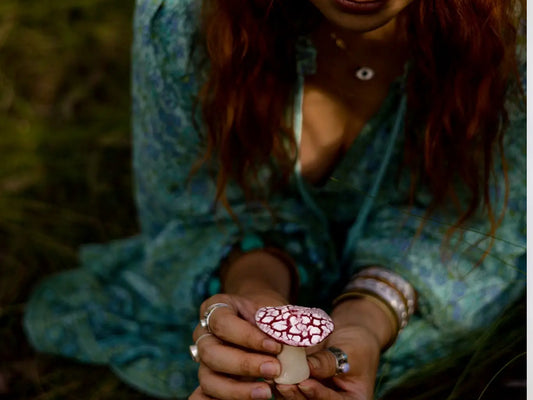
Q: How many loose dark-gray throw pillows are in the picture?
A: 0